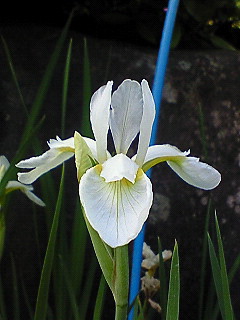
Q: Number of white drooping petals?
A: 3